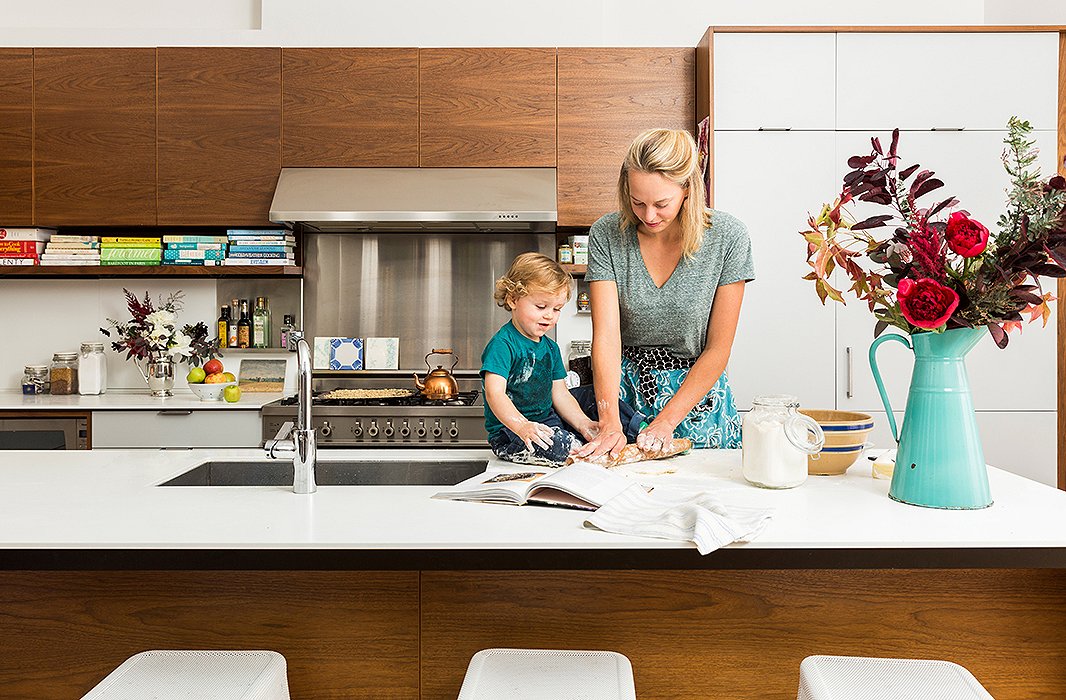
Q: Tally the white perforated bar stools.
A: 3